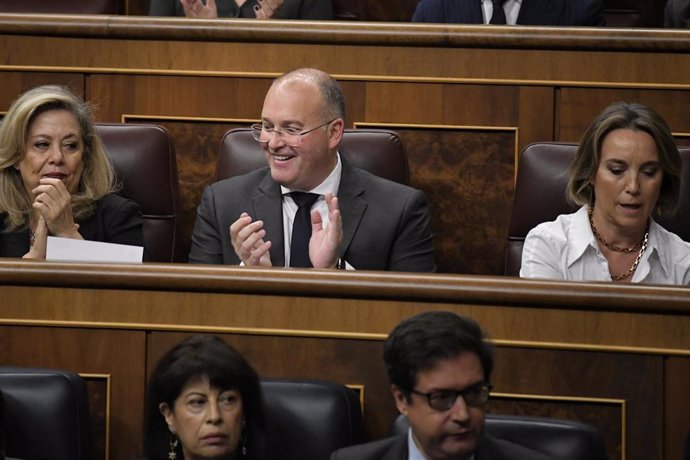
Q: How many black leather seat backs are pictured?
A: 3